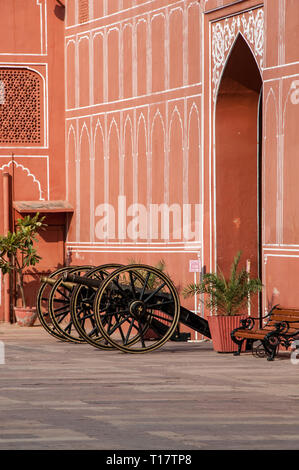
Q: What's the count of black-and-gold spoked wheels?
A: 4